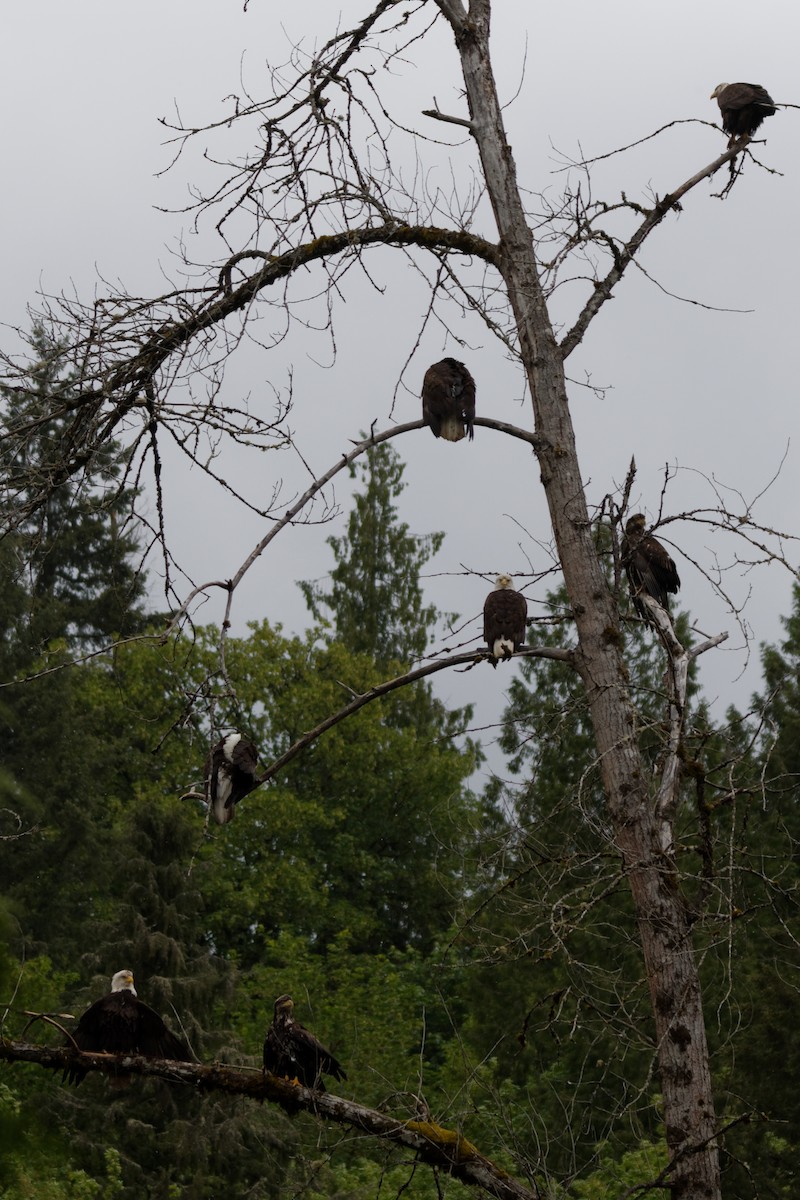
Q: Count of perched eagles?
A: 7